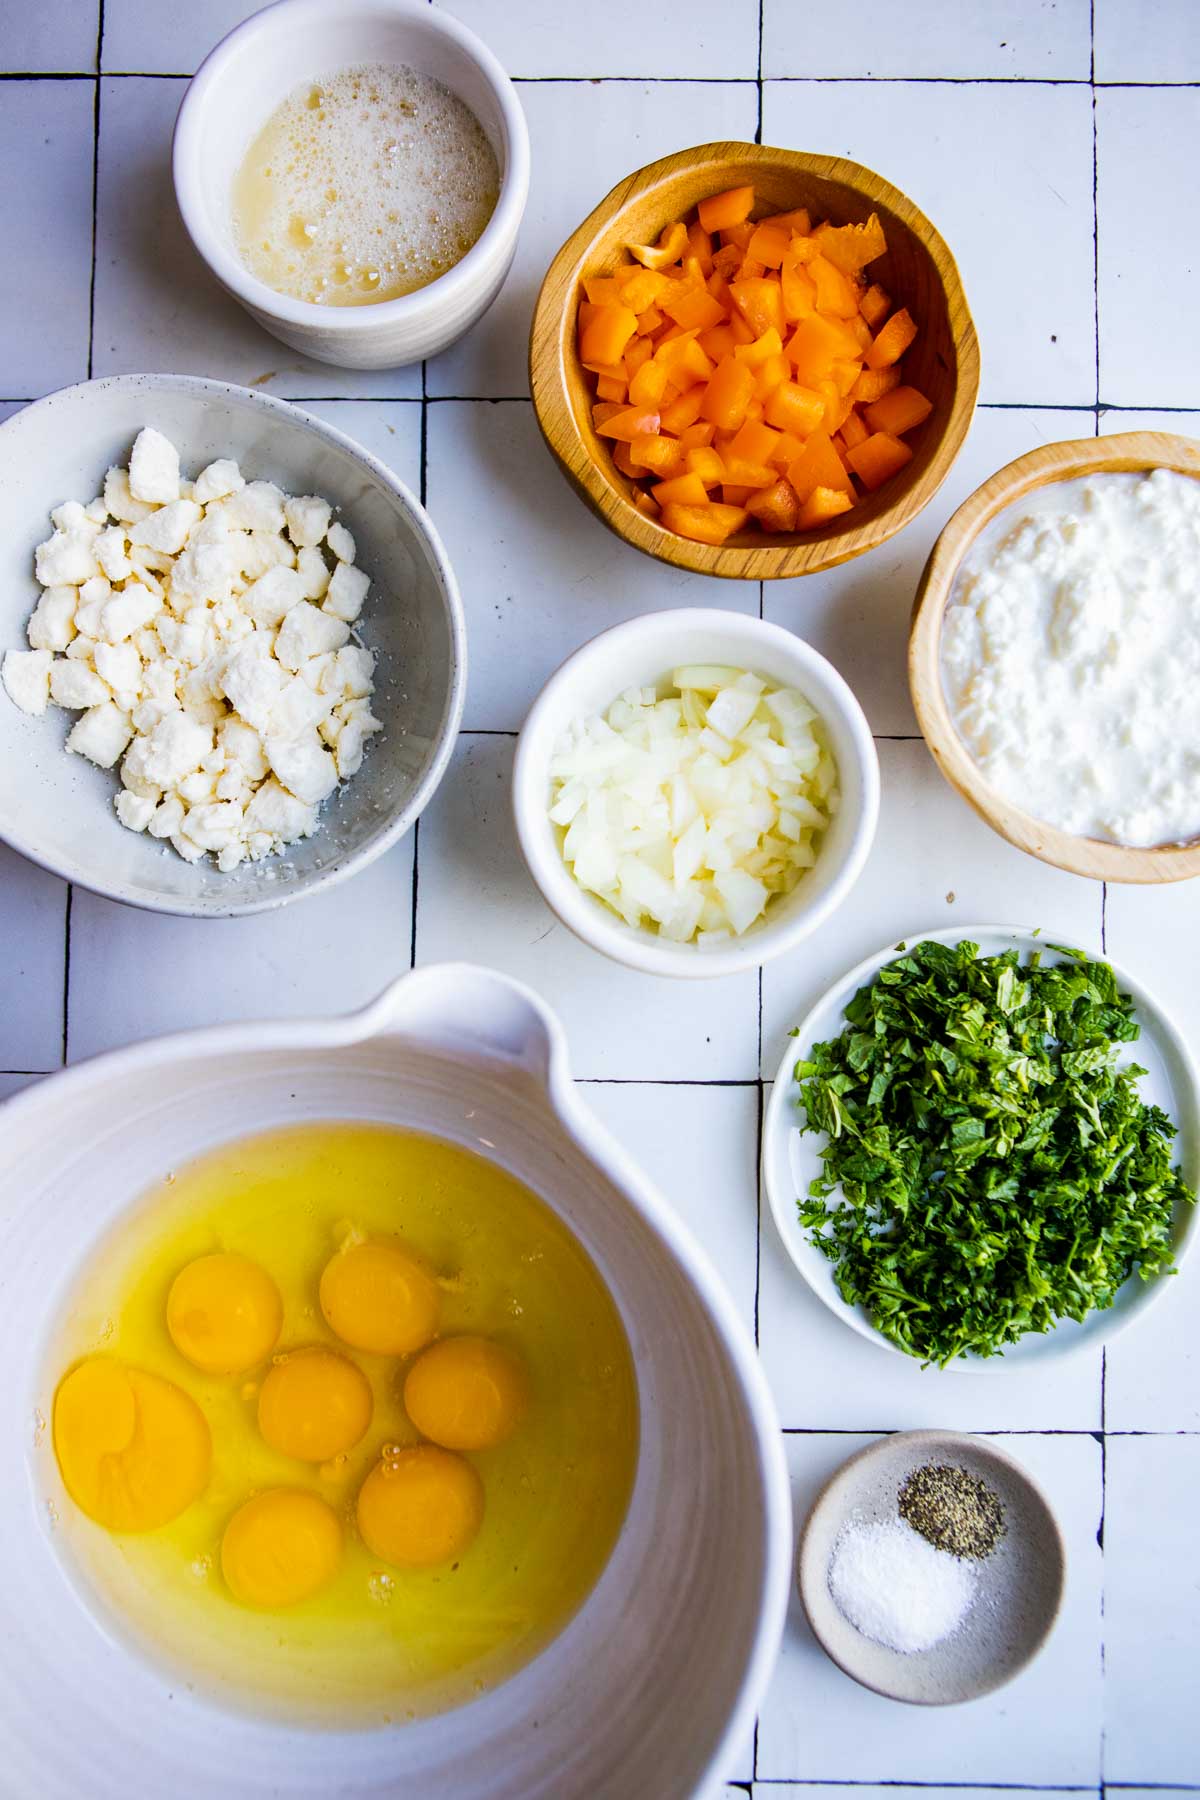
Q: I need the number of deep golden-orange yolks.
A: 7